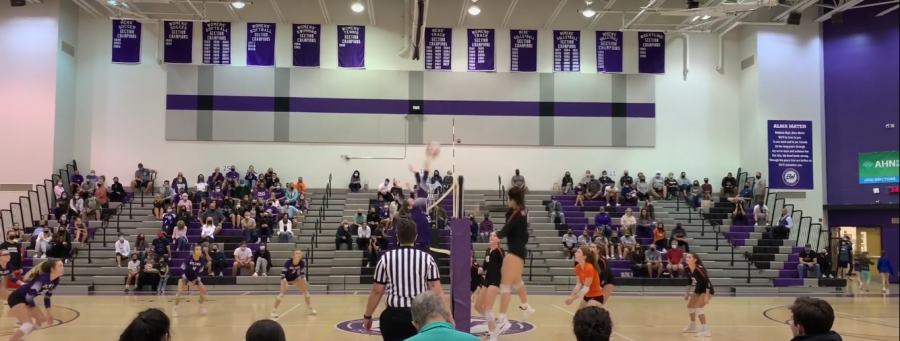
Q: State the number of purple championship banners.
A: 12